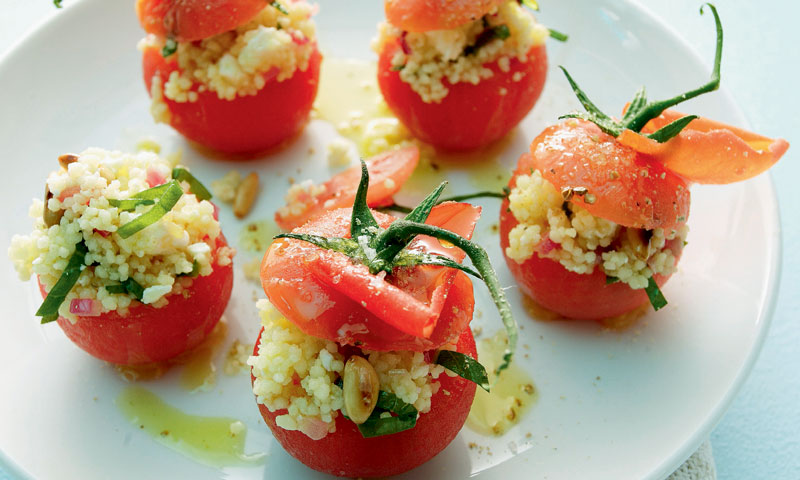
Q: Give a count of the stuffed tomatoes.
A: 5